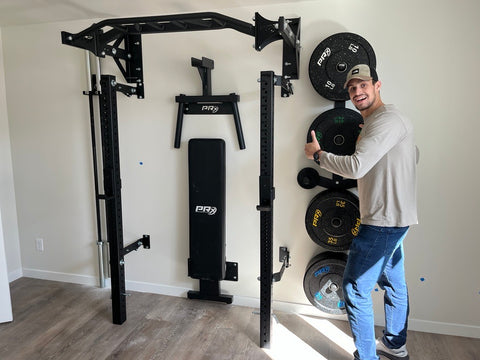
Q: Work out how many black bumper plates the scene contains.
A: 4